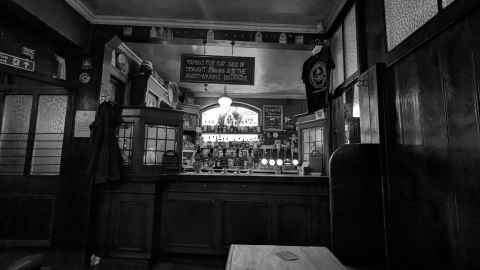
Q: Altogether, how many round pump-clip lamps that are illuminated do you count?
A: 4